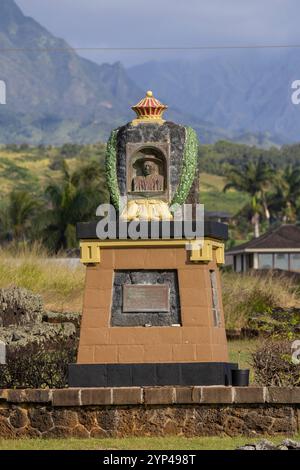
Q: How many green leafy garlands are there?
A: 2